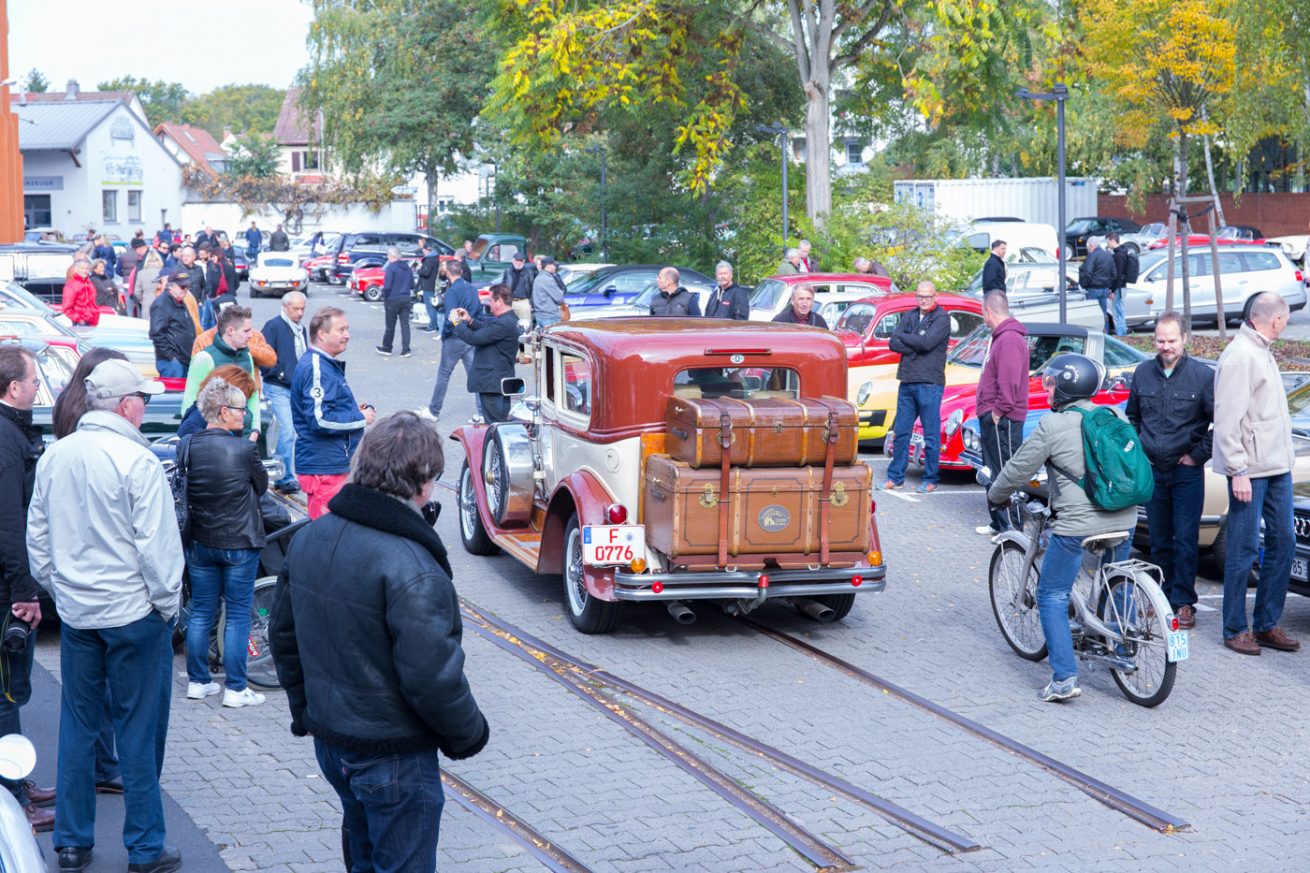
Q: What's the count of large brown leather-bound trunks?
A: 2